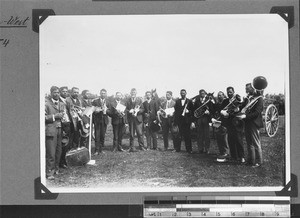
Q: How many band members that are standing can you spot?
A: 14